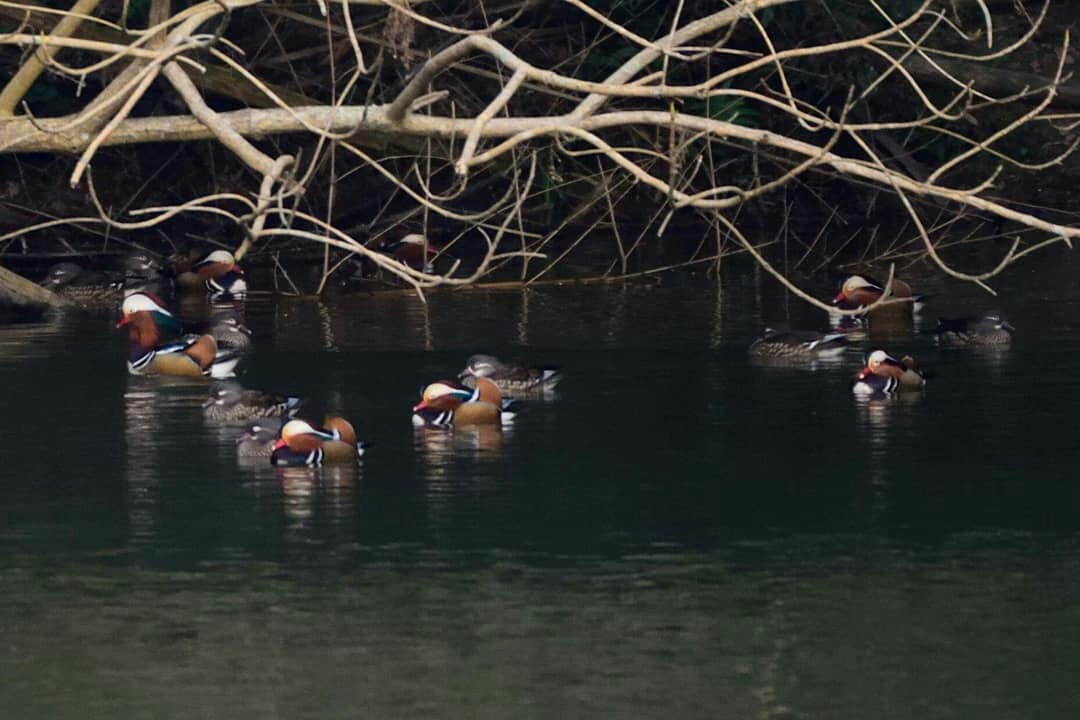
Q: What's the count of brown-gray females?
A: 8